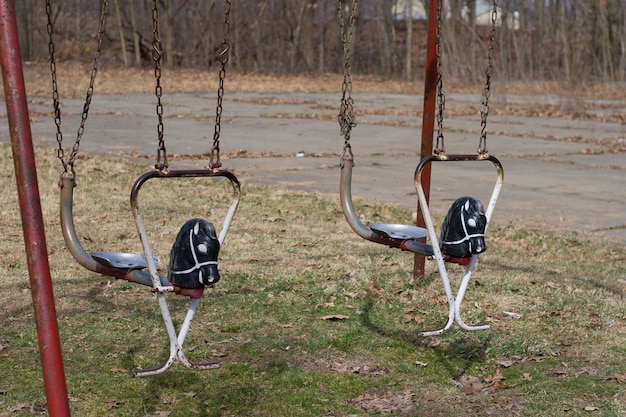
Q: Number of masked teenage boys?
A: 0